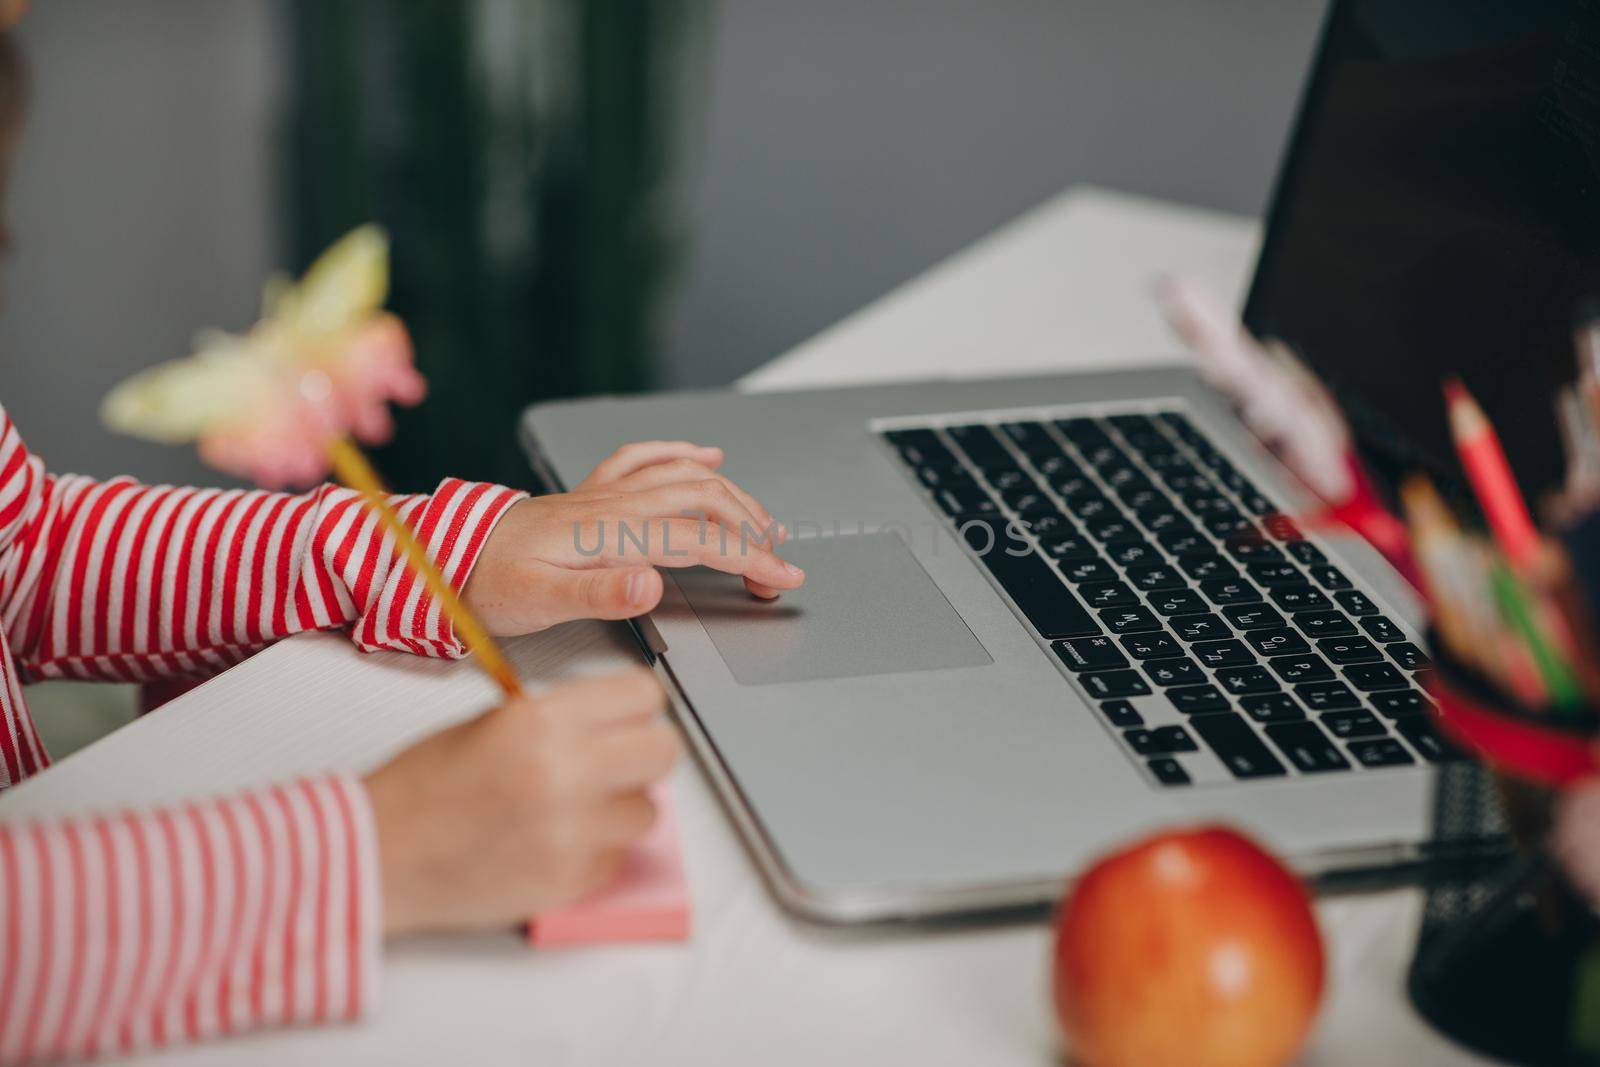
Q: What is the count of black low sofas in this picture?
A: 0